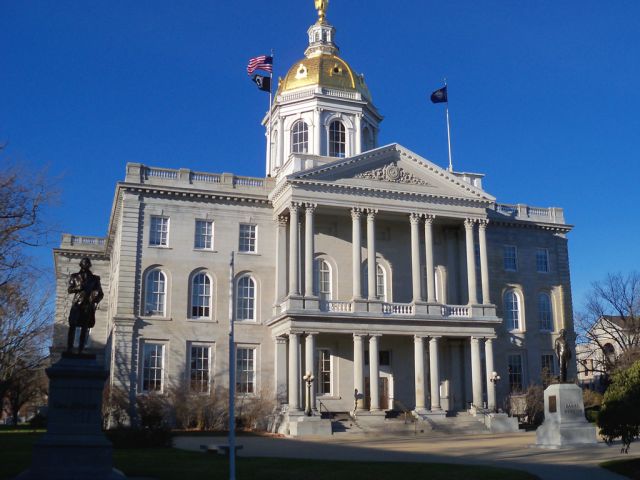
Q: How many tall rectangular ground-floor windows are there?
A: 6